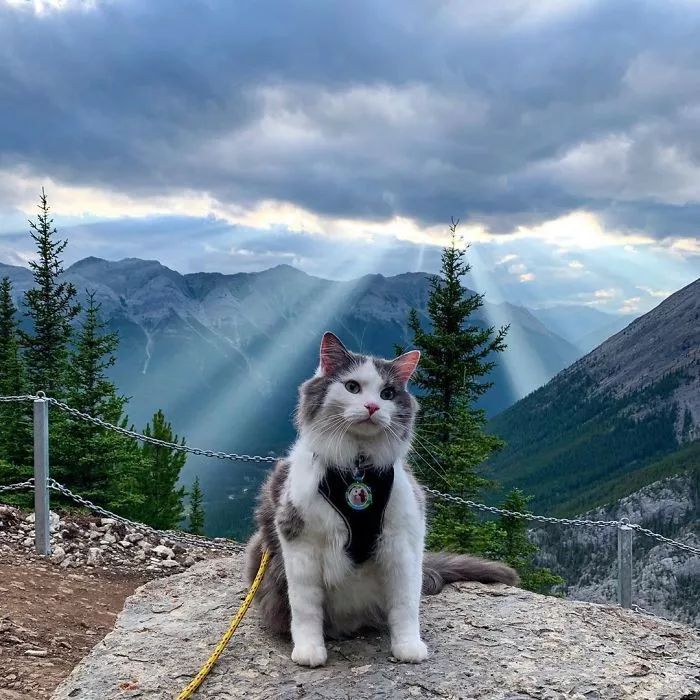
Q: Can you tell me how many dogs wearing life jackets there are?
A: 0